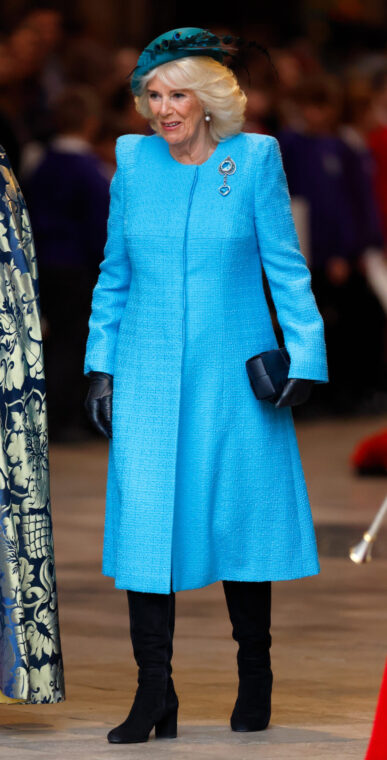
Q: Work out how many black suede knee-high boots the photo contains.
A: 2